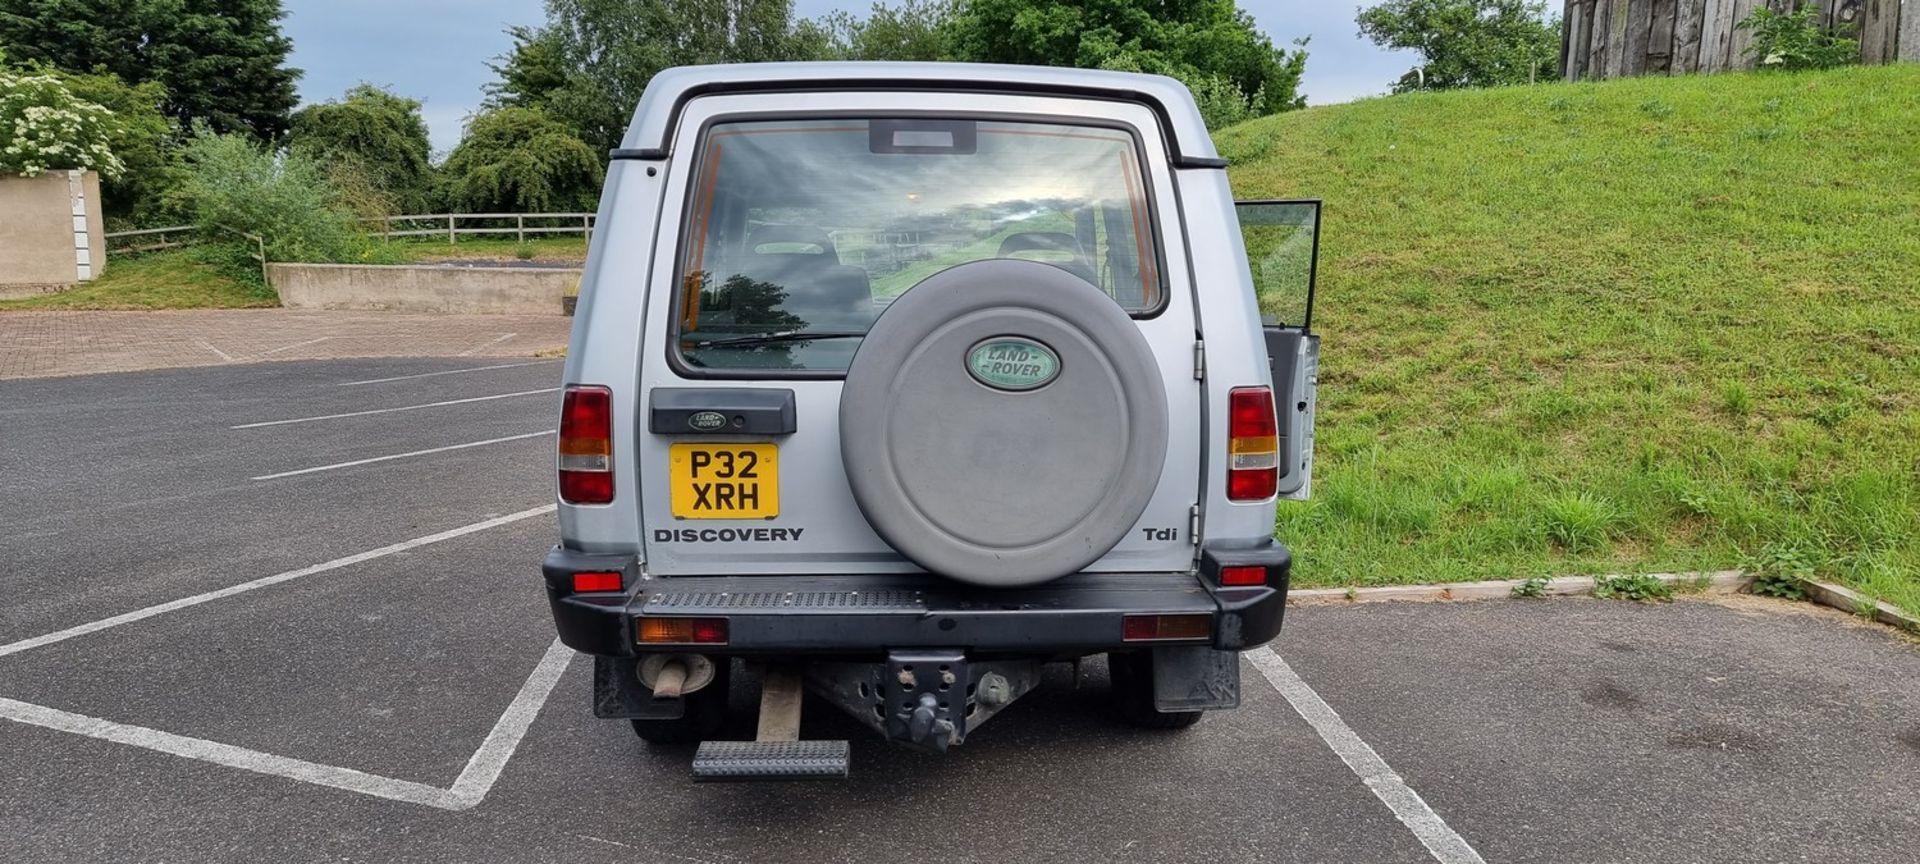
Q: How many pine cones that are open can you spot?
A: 0